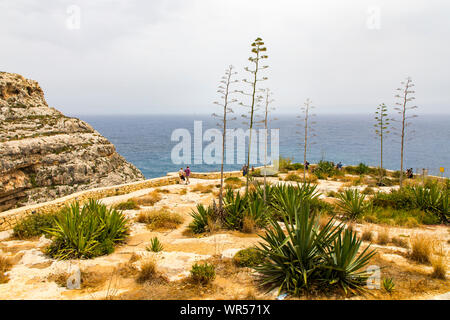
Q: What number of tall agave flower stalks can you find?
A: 6